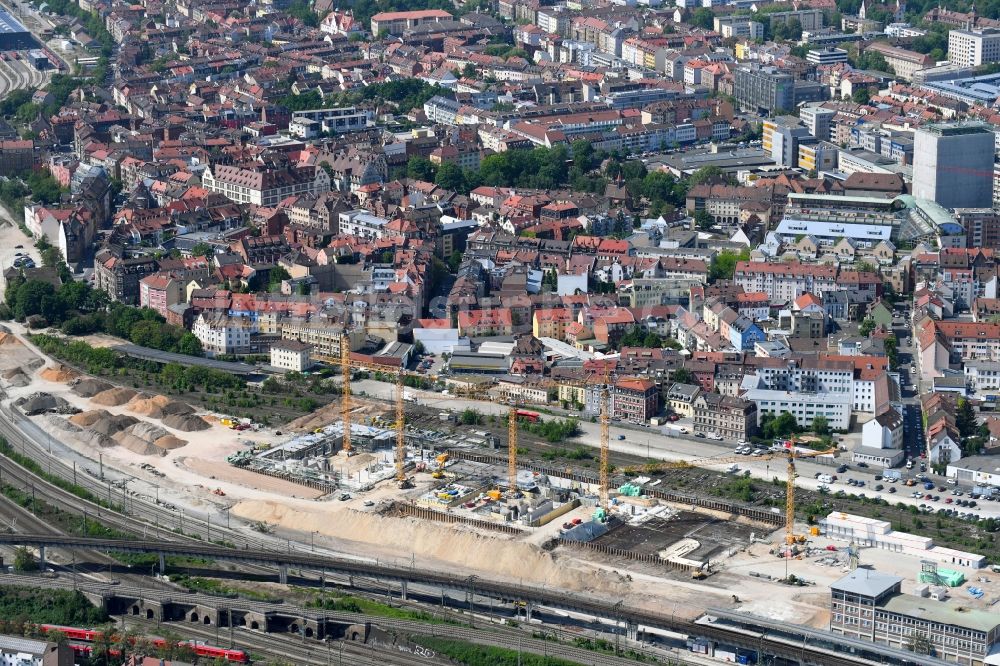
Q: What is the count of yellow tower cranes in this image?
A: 5